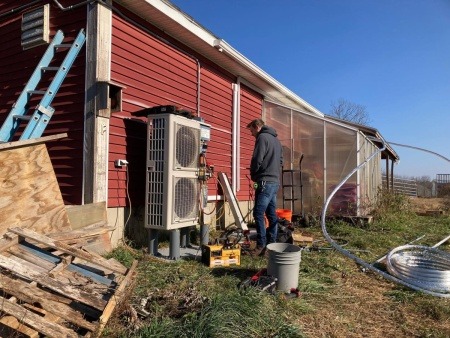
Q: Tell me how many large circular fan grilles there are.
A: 2